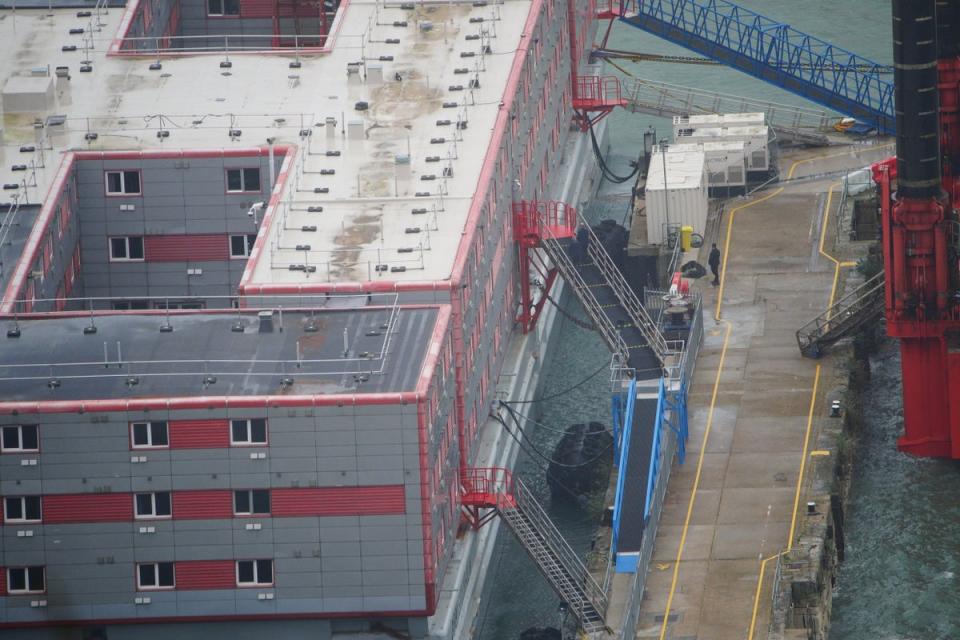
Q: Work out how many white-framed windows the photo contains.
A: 14